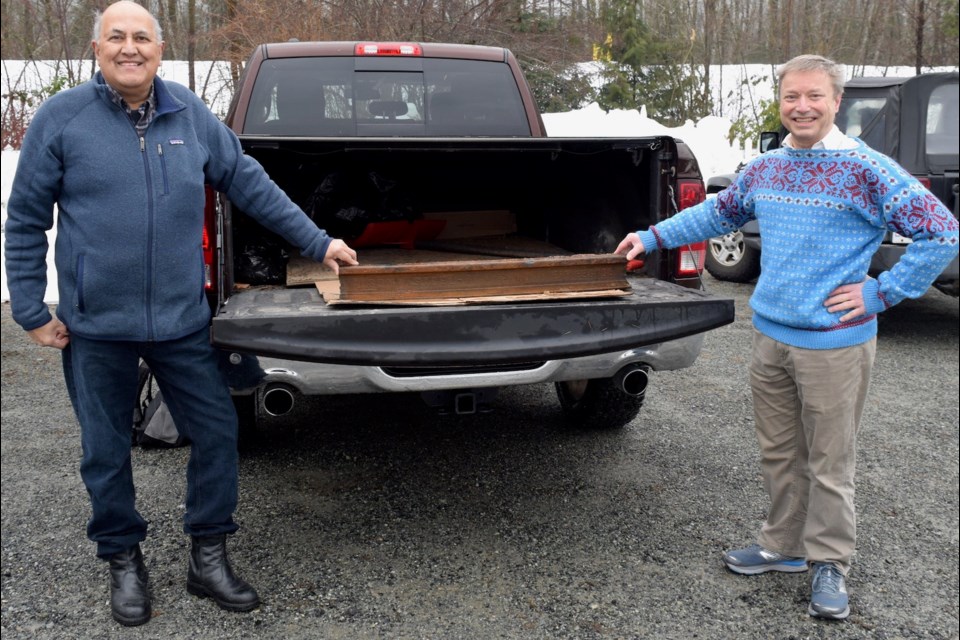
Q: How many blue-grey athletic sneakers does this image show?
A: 2